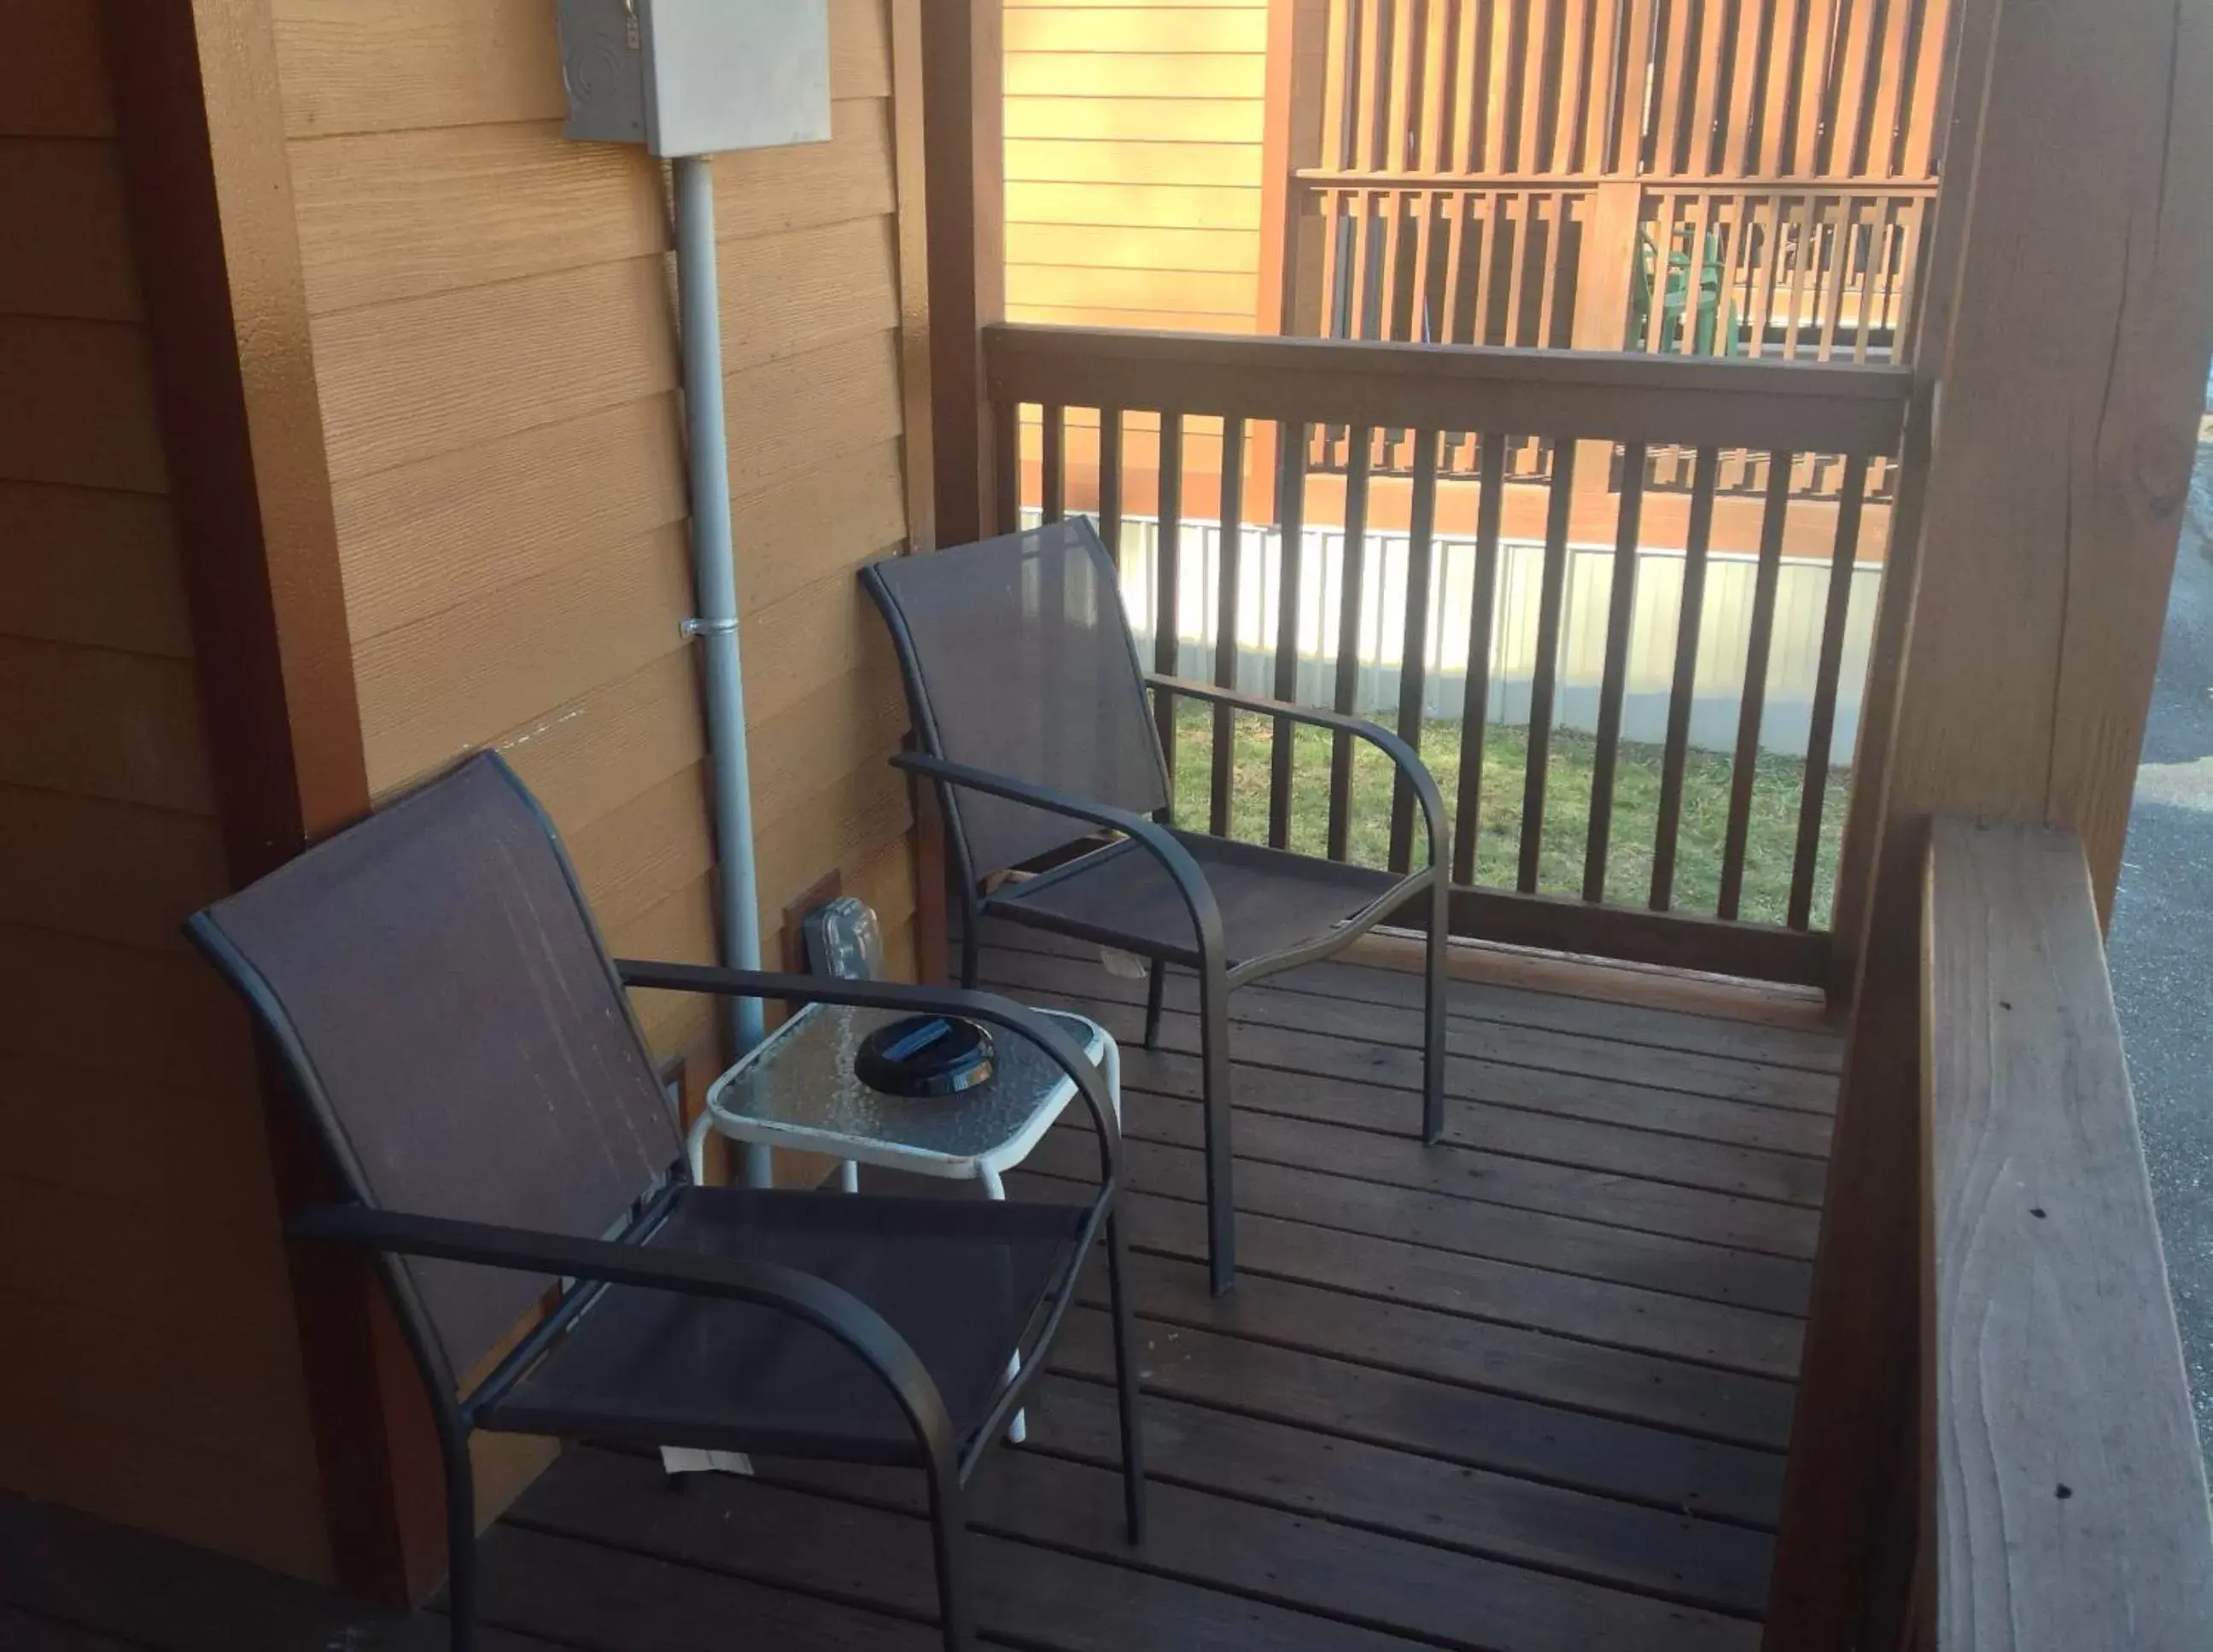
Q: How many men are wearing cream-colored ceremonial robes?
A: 0